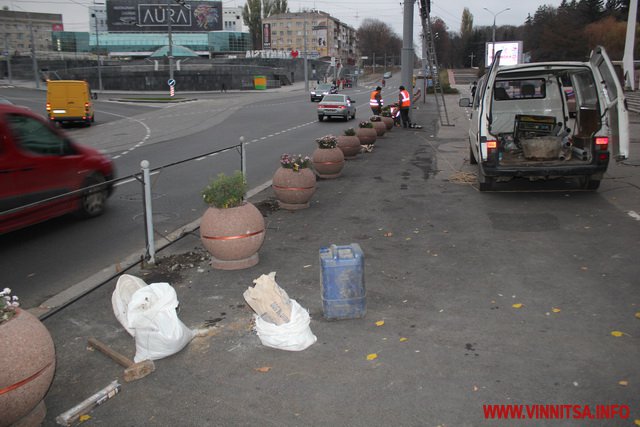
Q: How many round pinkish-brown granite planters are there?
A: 8